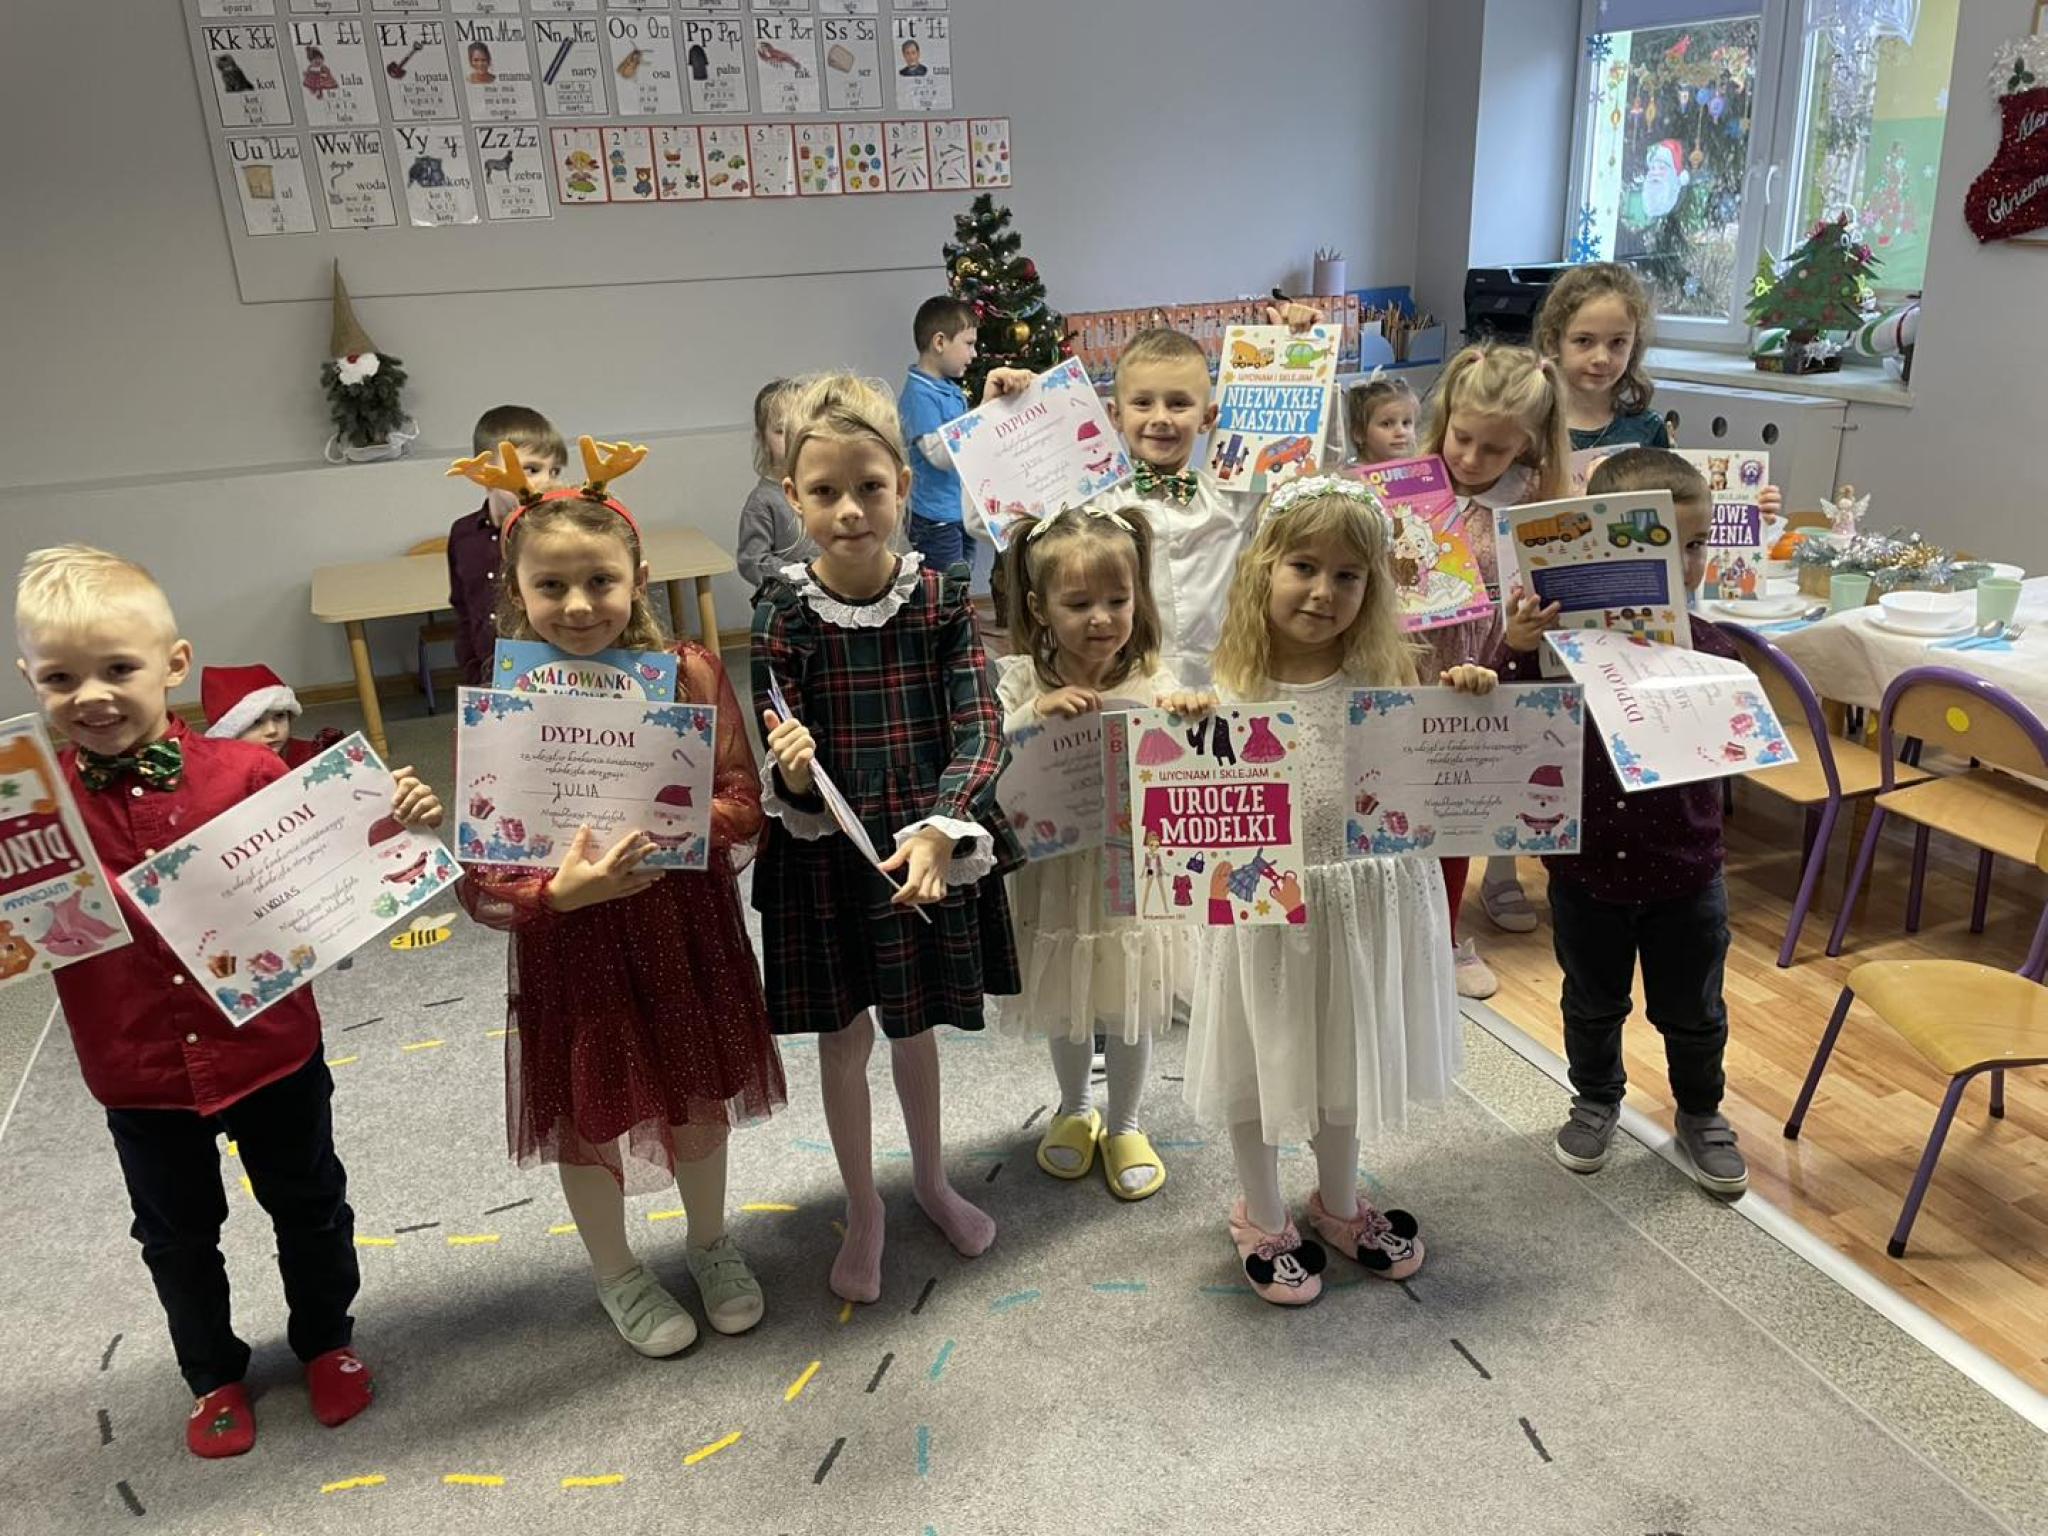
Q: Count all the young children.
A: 14